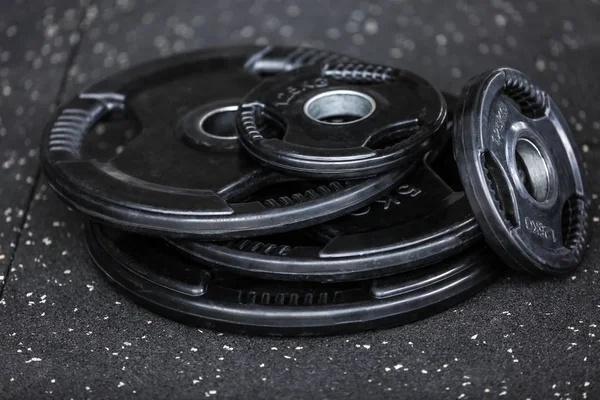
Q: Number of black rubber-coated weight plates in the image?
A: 5